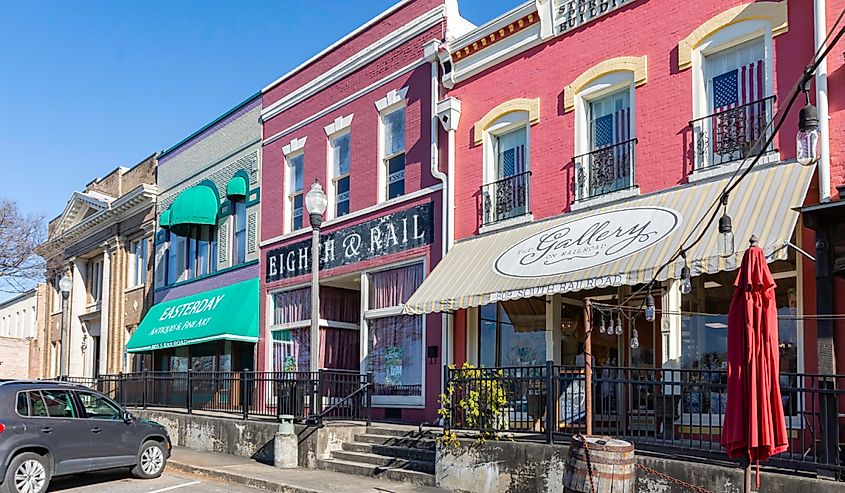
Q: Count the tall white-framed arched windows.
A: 3